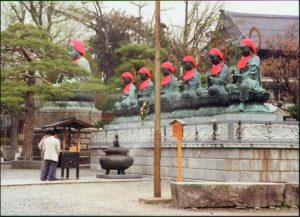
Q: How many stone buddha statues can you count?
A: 7